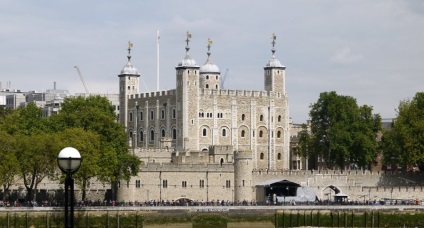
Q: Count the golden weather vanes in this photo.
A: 4